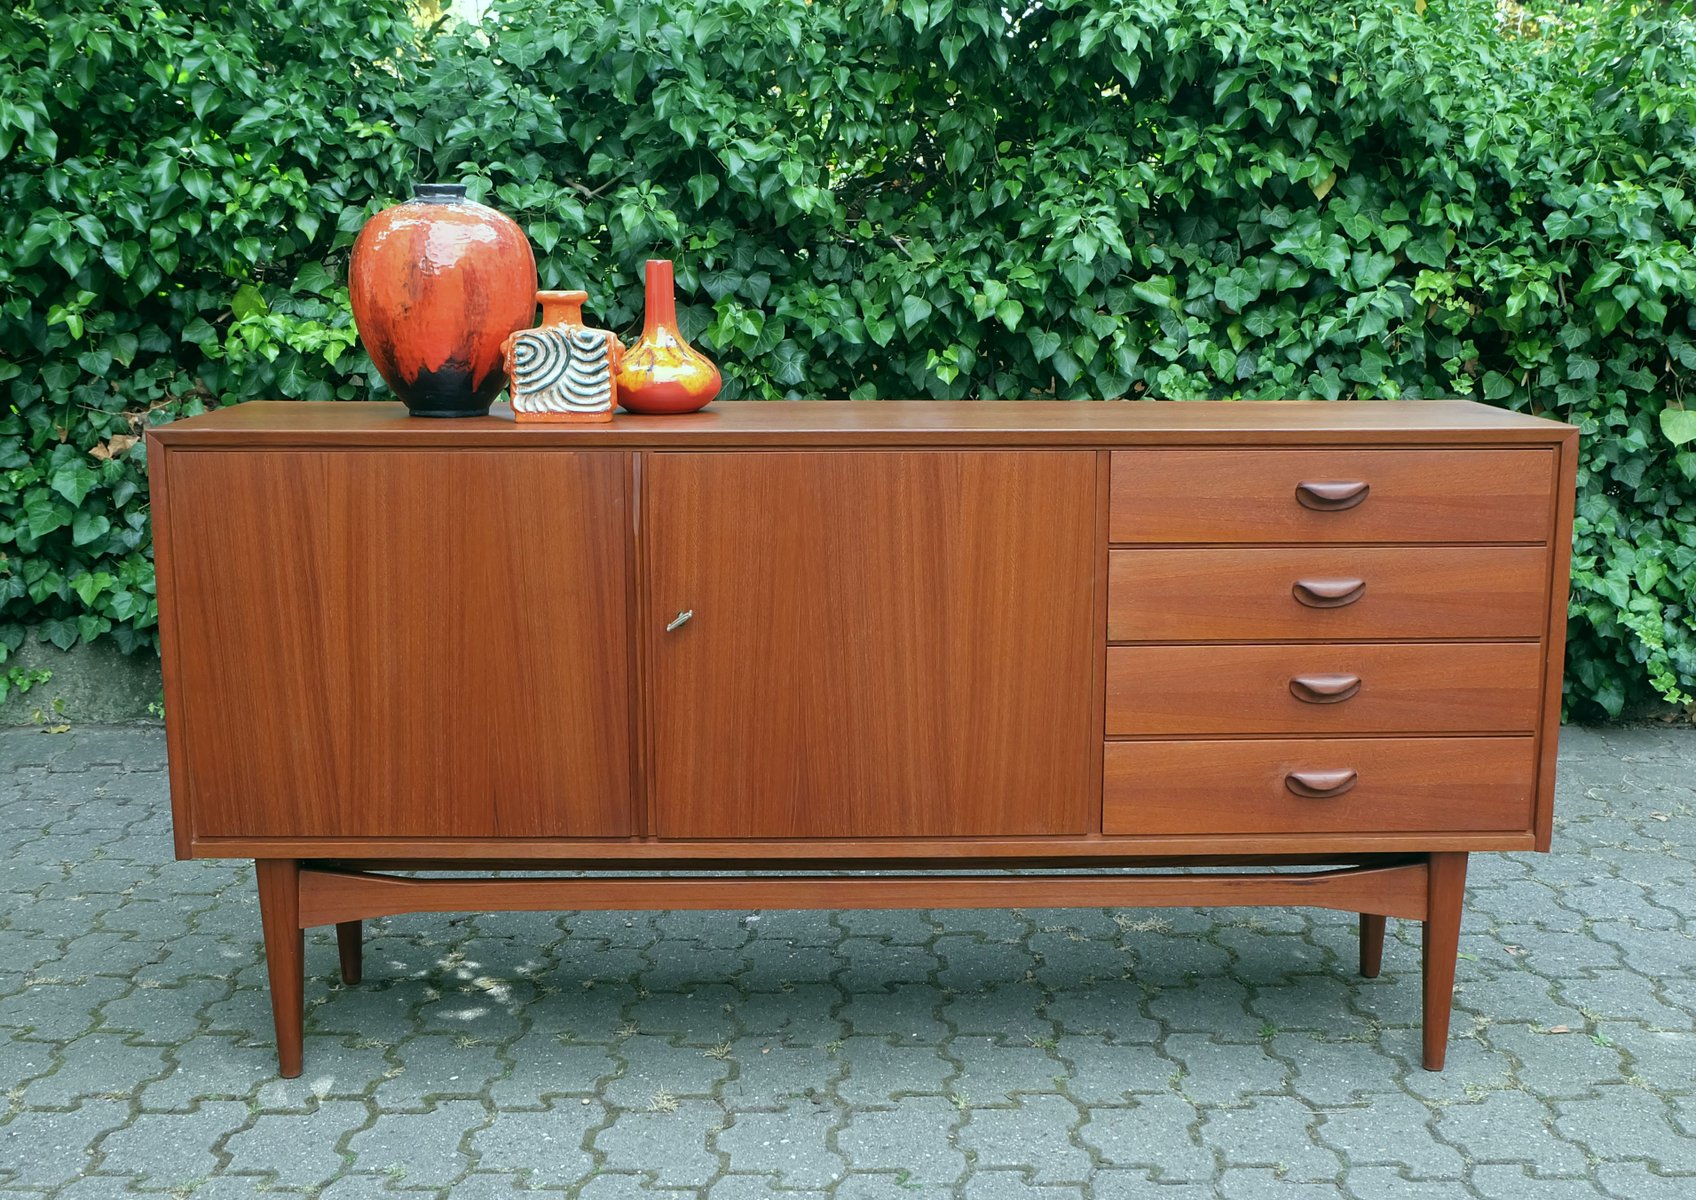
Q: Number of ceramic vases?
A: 3